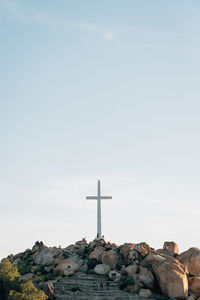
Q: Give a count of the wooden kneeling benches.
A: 0